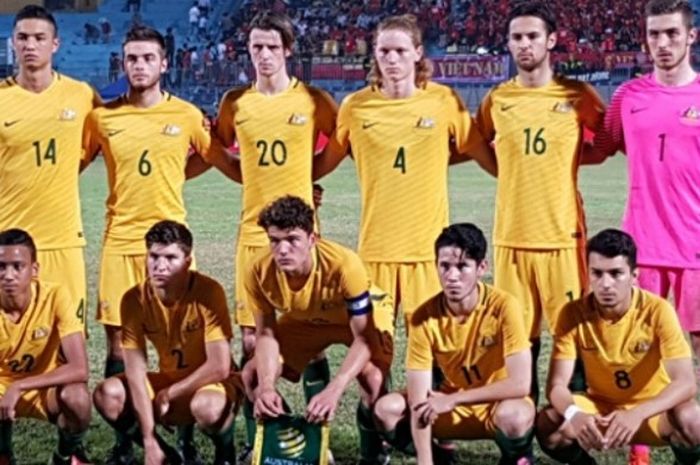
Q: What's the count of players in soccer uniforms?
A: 11